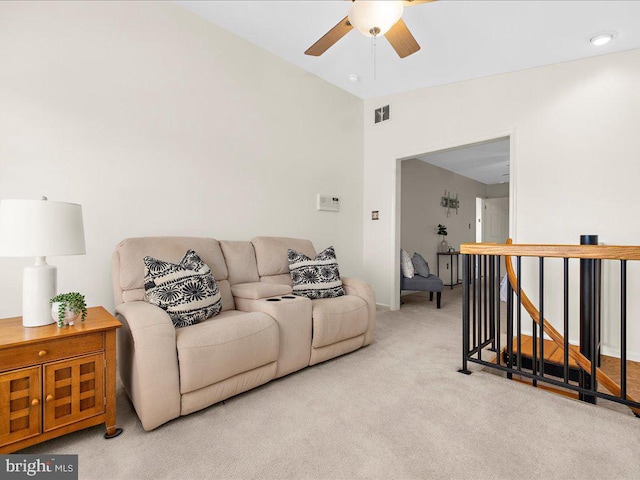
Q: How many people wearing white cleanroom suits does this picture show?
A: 0